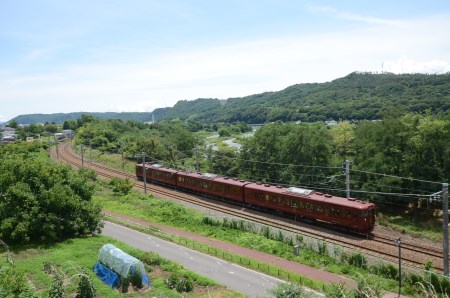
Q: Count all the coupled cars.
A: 3